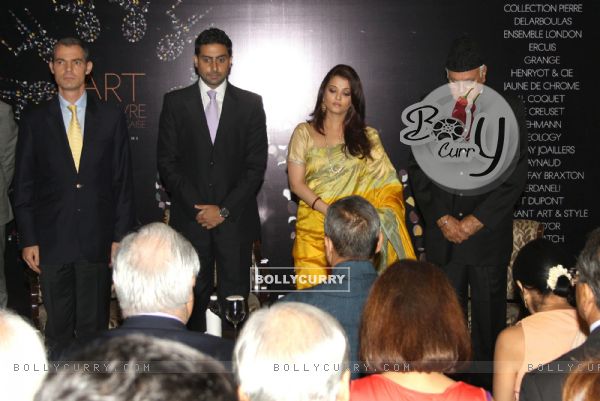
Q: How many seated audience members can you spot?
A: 9